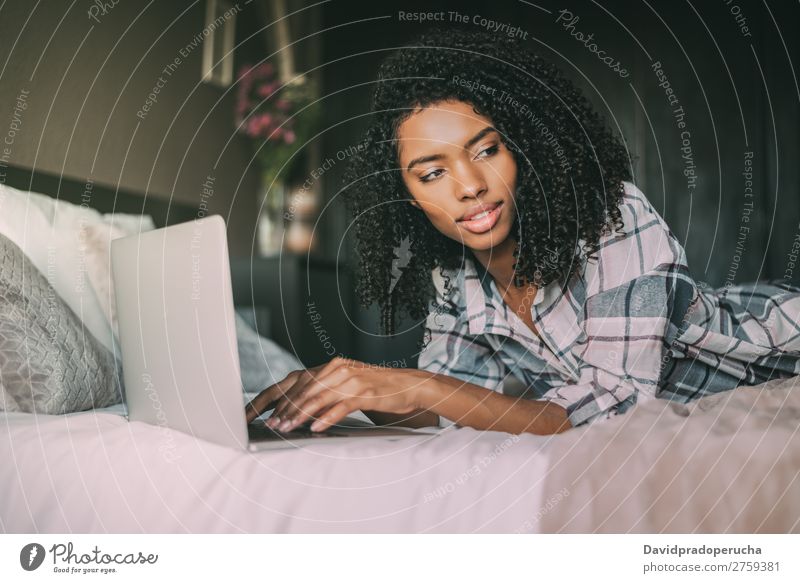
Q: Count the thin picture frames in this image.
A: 2